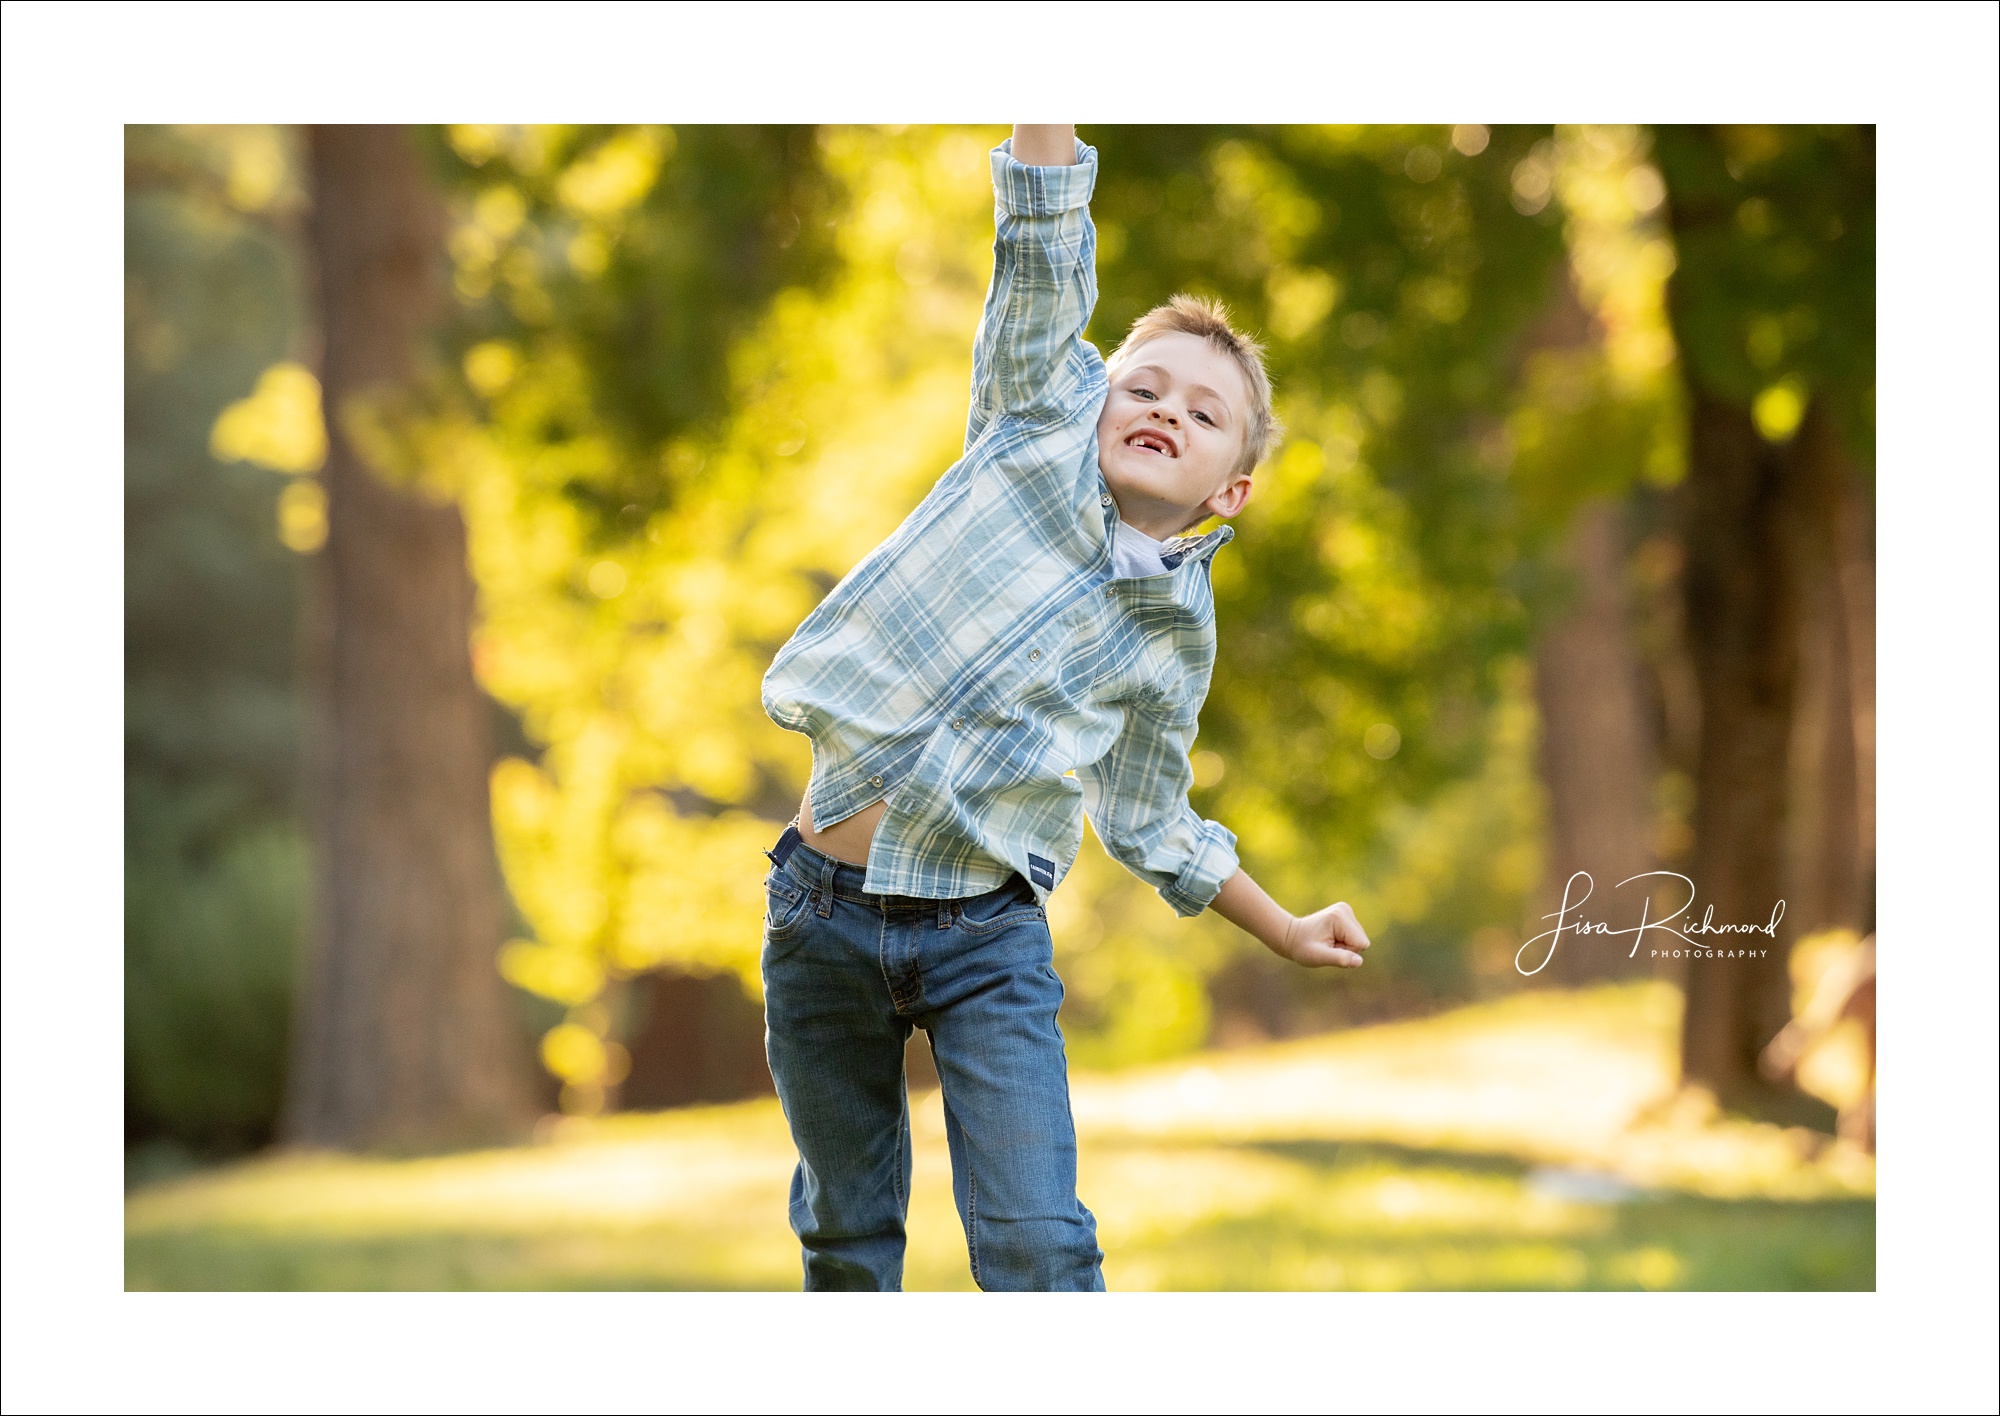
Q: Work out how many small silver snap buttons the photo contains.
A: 5